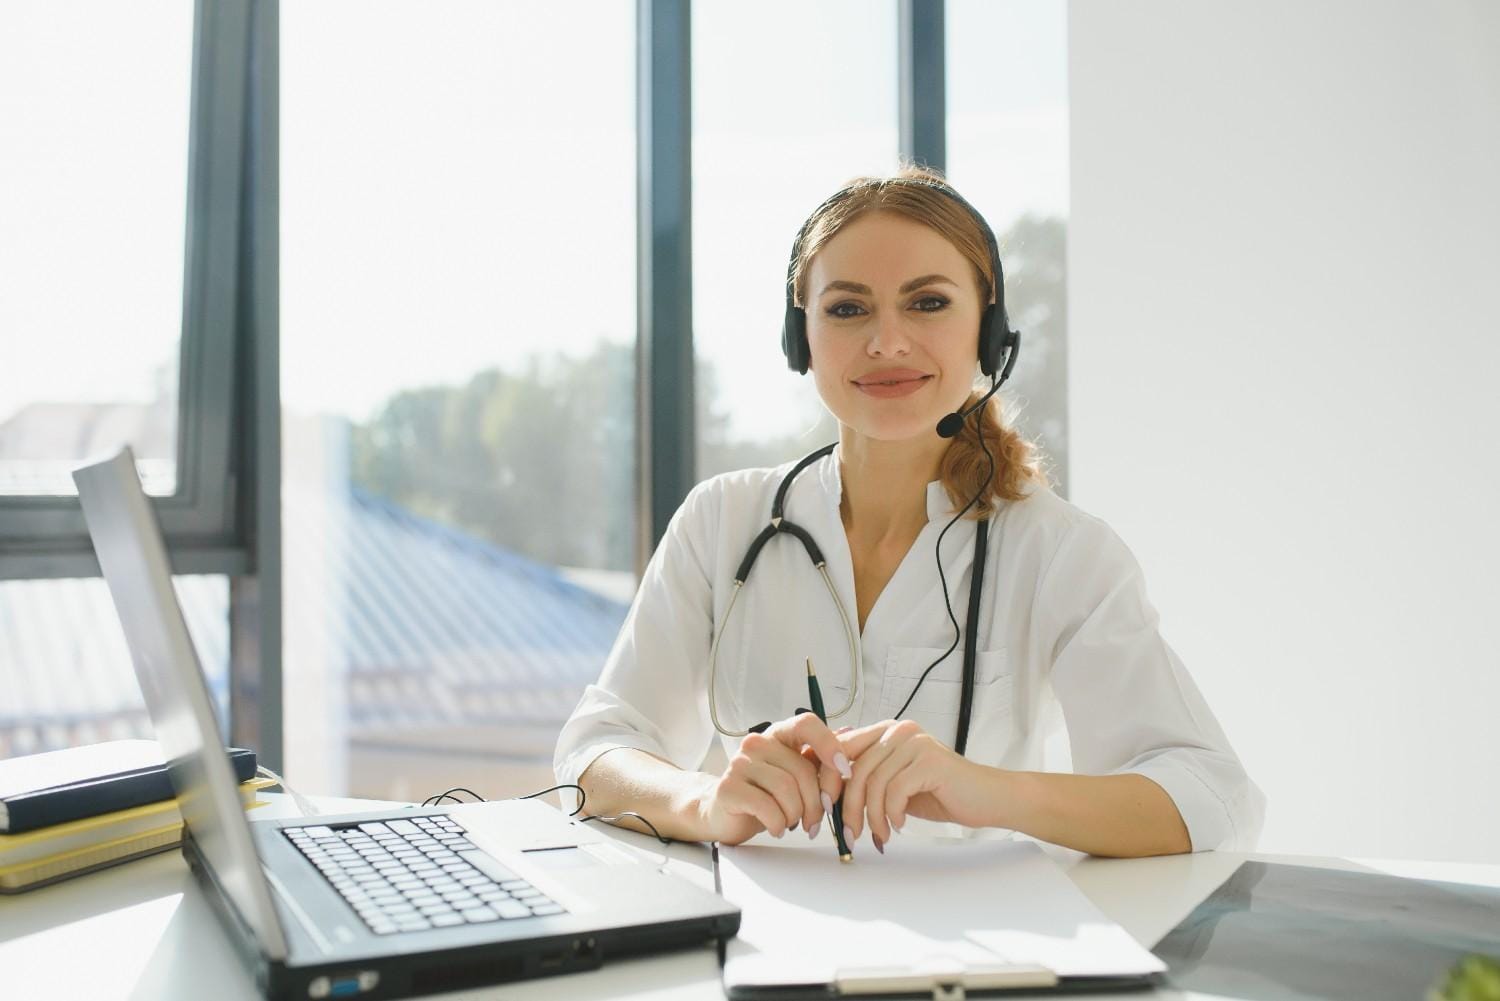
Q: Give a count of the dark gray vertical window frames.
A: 3